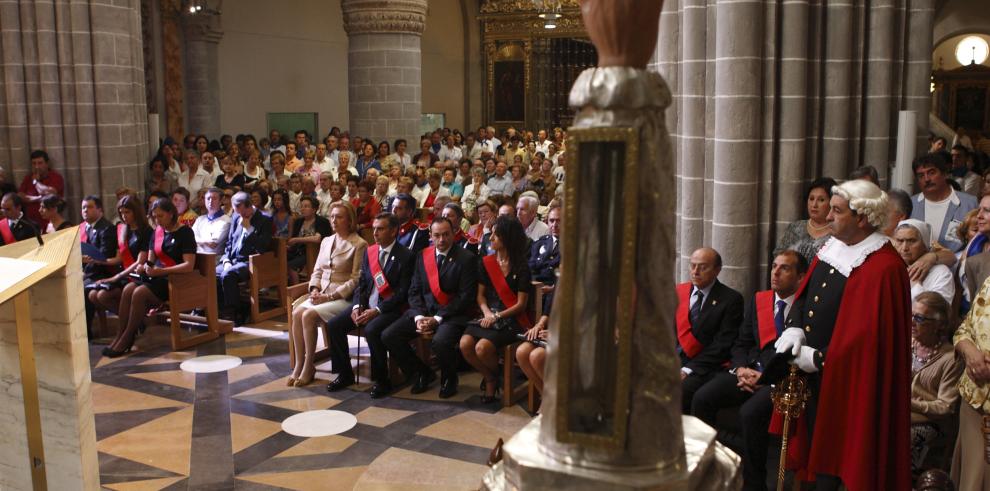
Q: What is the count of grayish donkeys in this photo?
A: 0